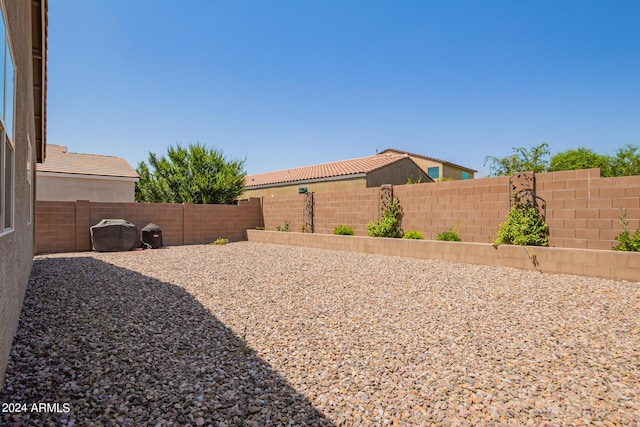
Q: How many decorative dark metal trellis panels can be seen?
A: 3